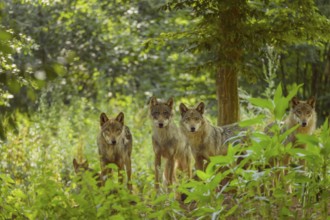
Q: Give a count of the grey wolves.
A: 5